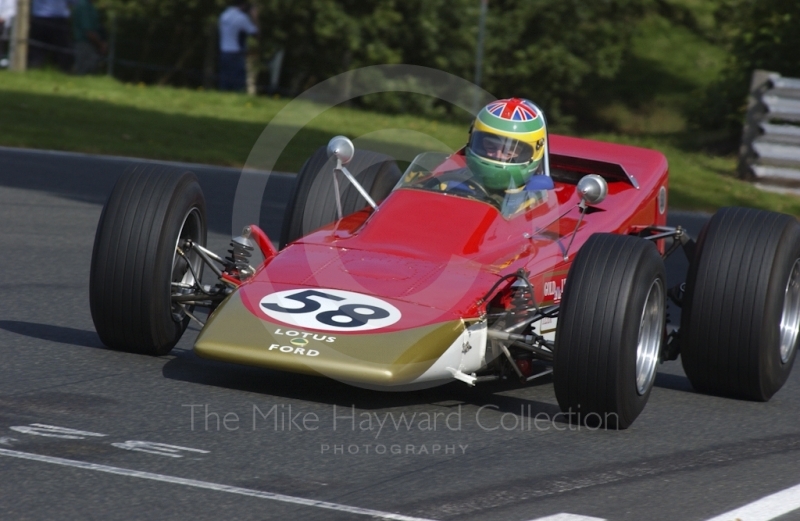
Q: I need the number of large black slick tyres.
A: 4